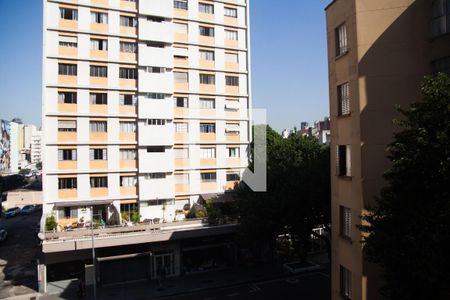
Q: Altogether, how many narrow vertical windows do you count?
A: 5